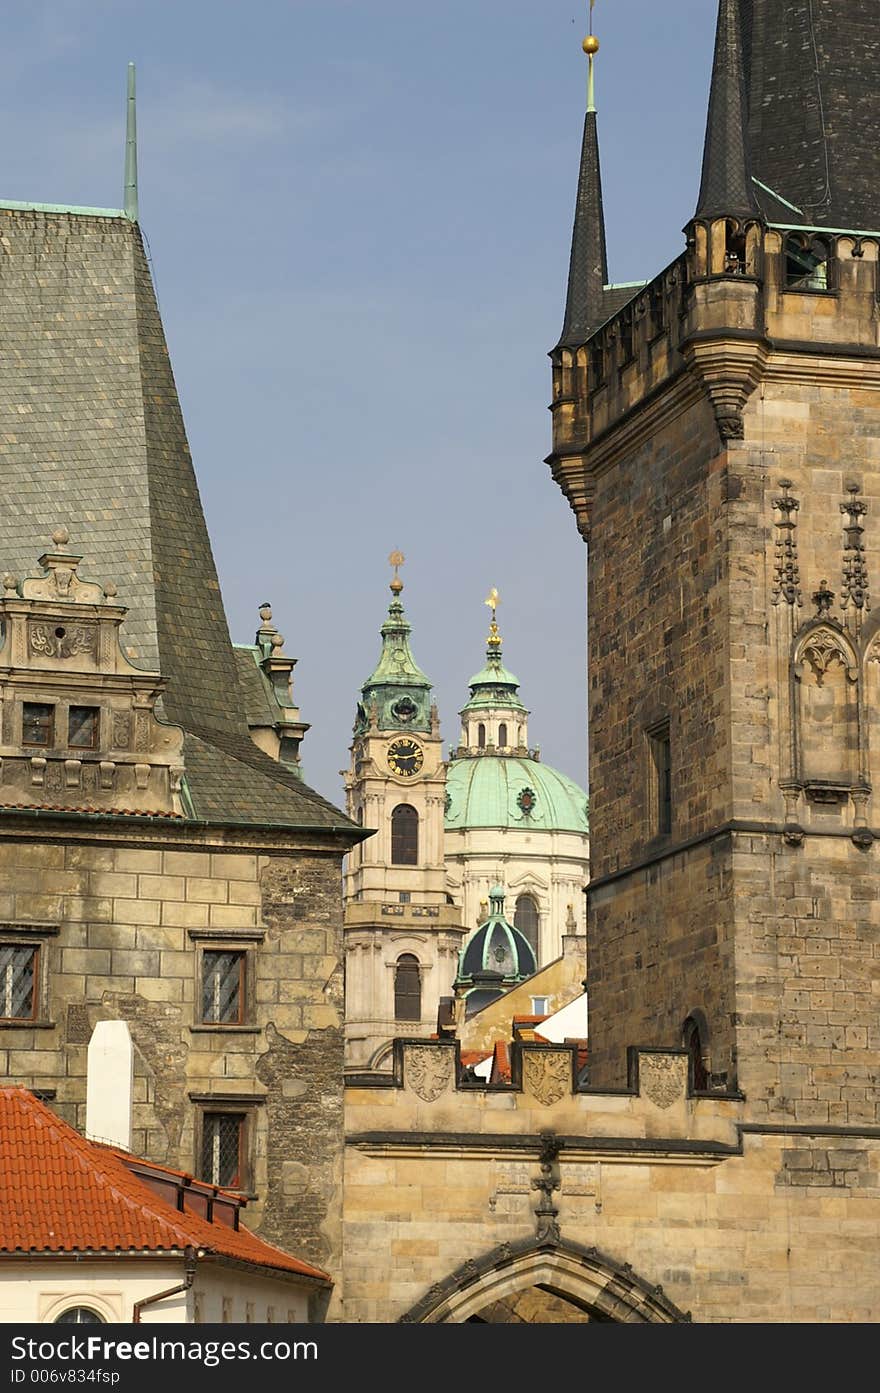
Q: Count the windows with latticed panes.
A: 3